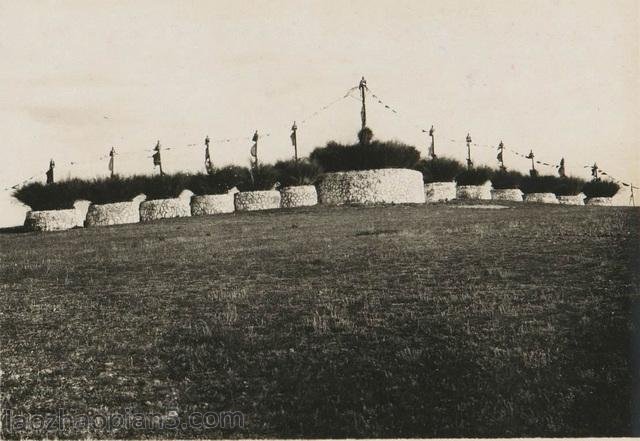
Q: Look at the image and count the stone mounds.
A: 13